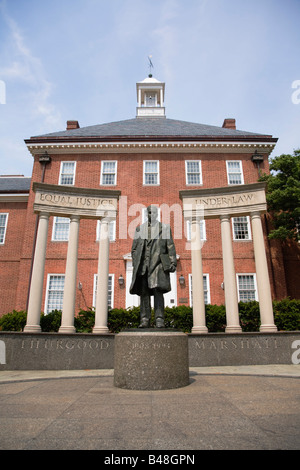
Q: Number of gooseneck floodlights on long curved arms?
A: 0